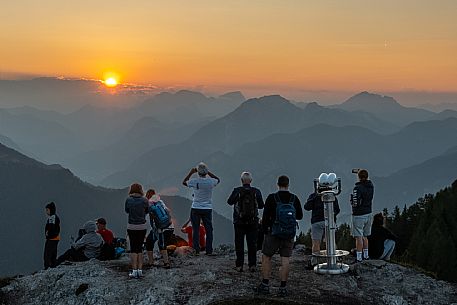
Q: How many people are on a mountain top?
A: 12